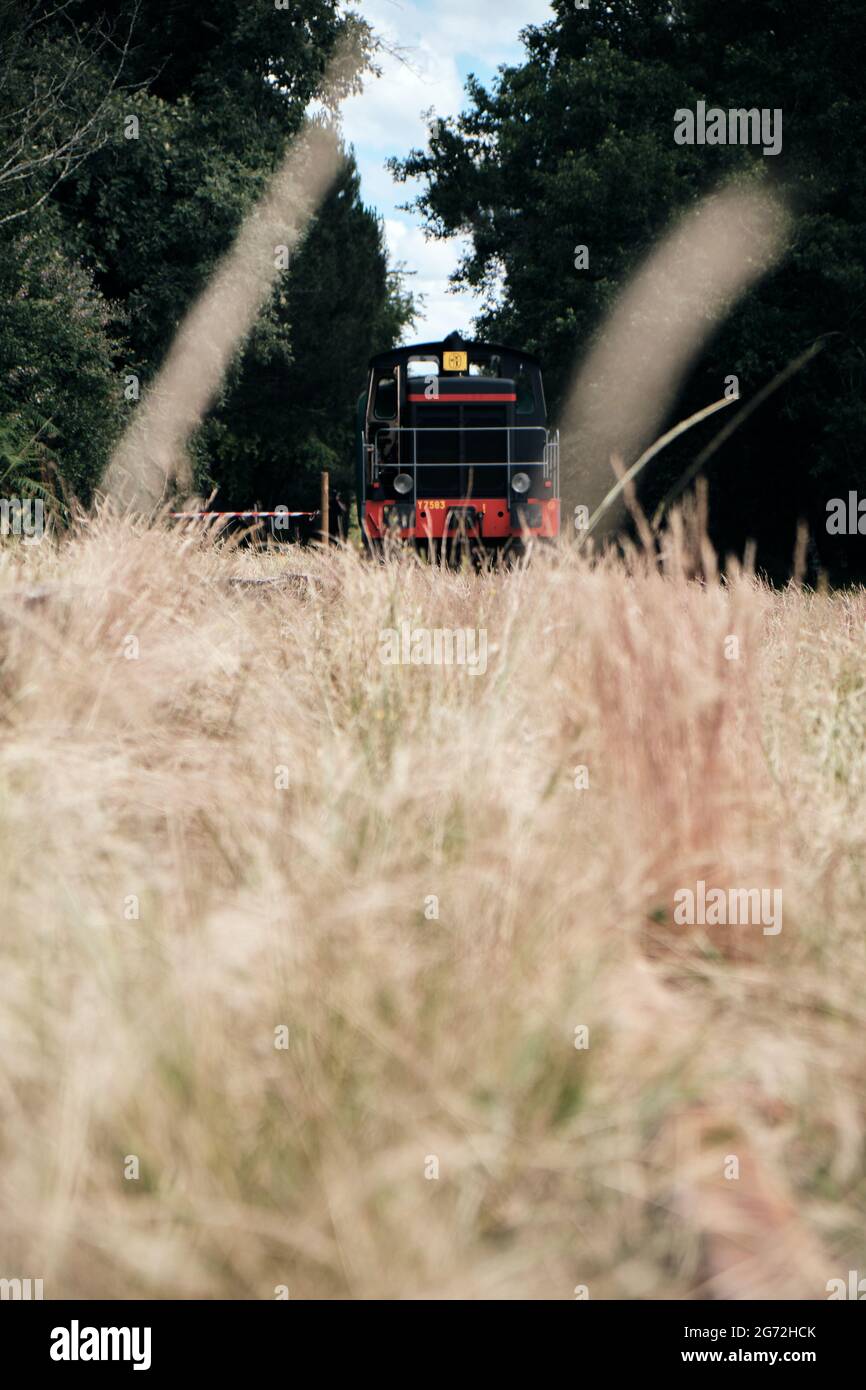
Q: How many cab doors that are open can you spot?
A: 1